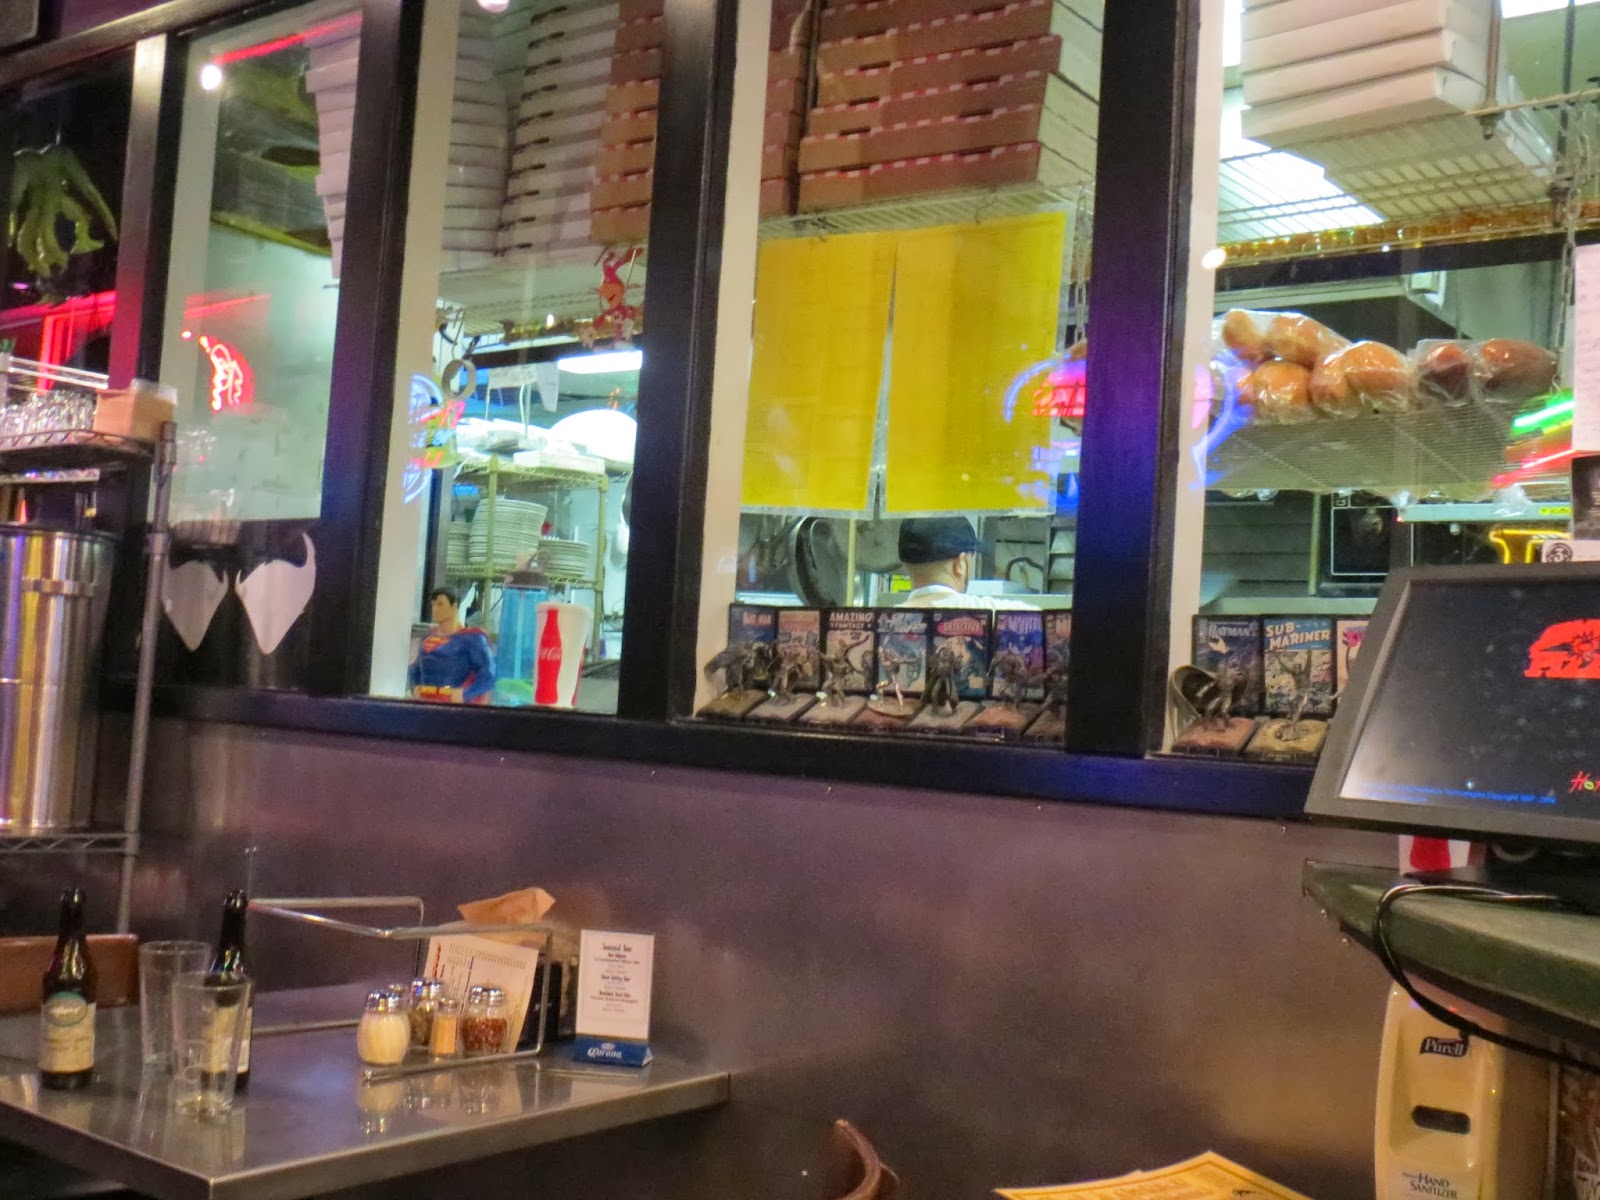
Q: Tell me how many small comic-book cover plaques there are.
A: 10